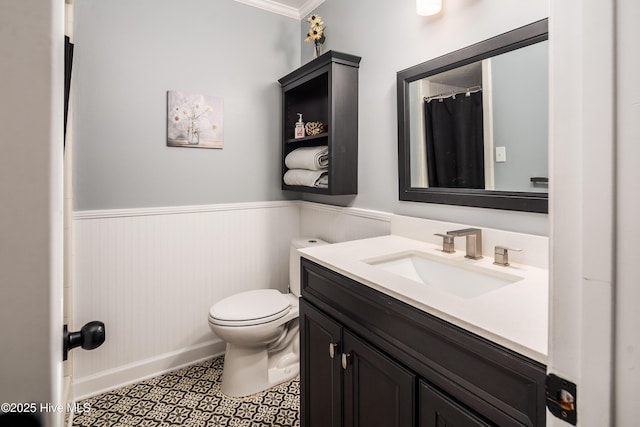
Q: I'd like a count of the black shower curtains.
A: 1